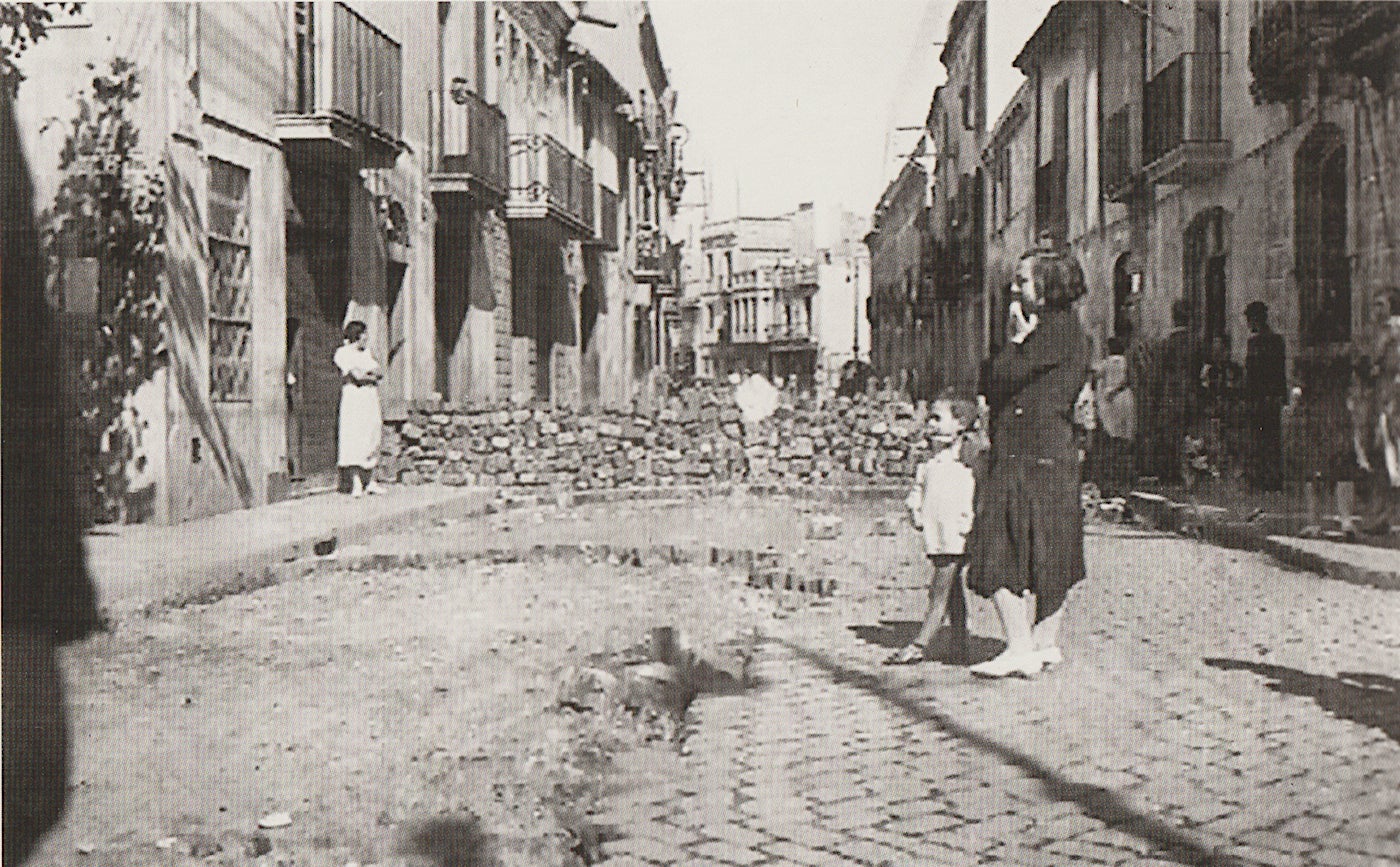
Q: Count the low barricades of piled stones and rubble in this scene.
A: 1